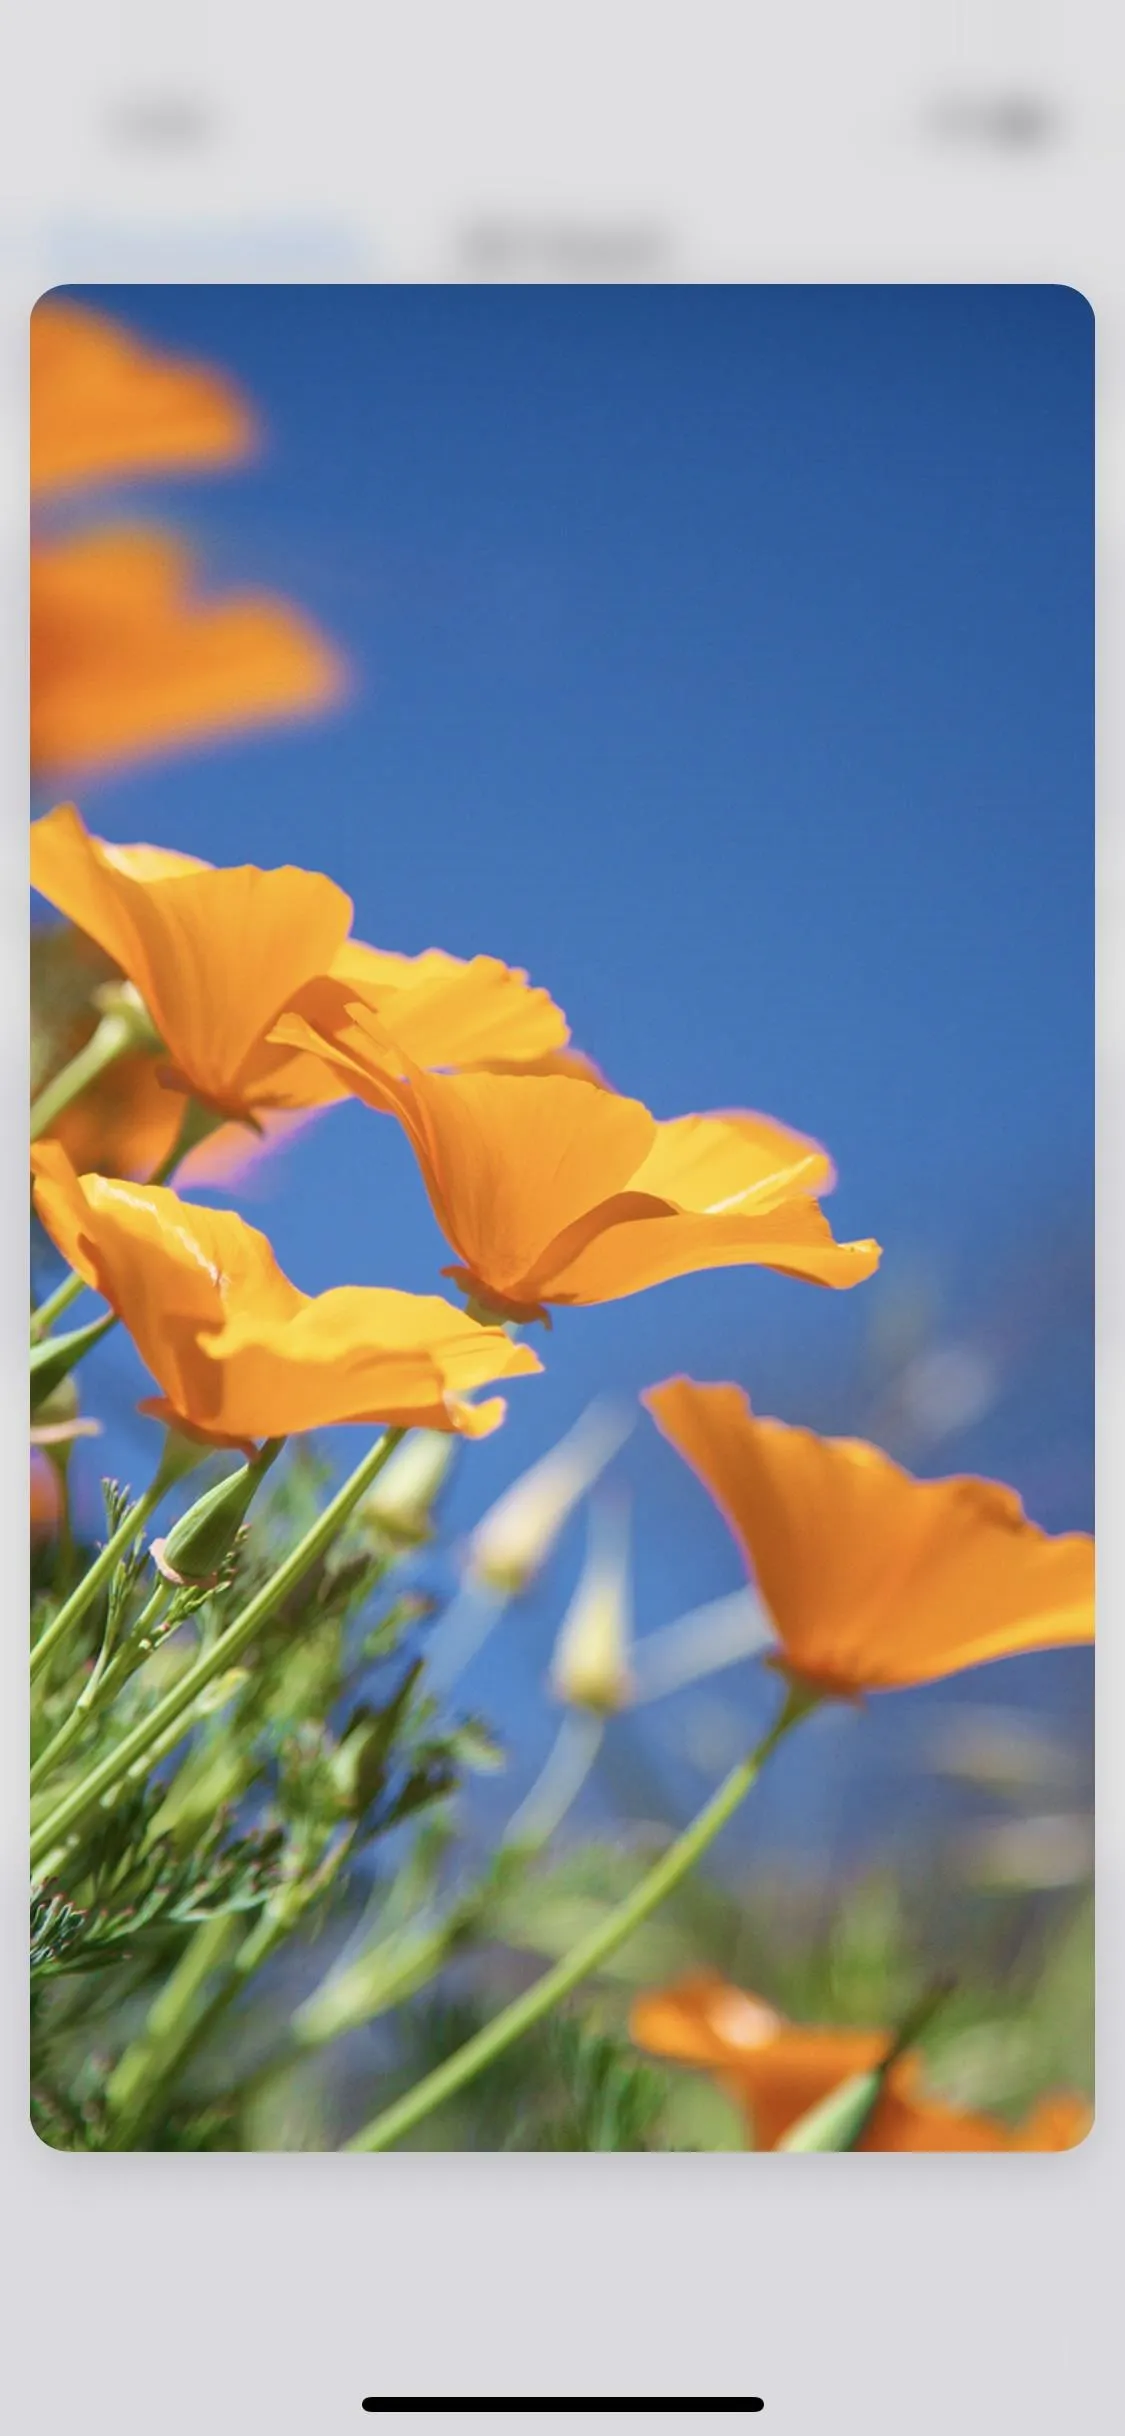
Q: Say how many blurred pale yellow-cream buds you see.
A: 3